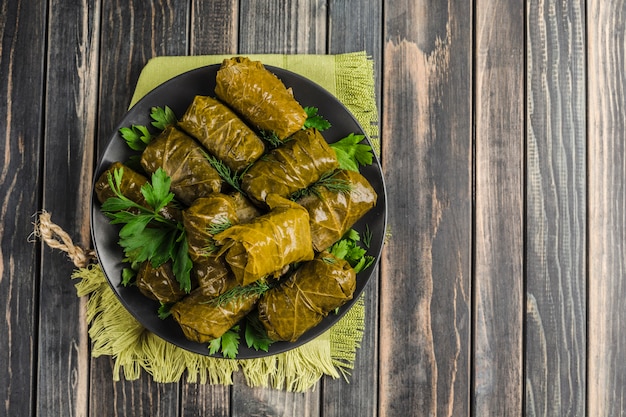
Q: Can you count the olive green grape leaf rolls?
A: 11